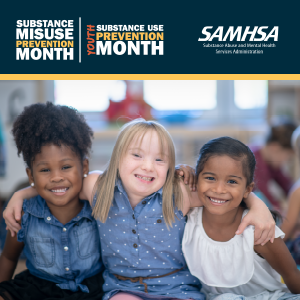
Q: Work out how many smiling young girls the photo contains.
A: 3